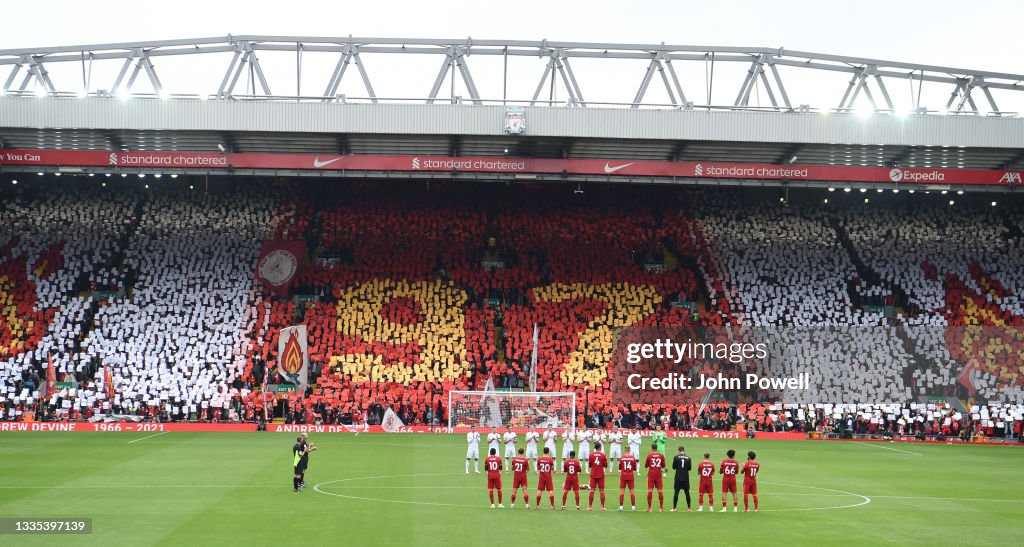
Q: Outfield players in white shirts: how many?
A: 10